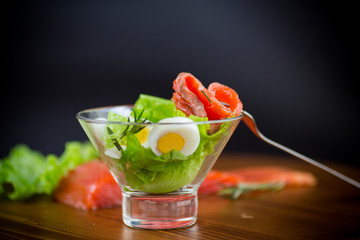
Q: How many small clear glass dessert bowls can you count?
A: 1